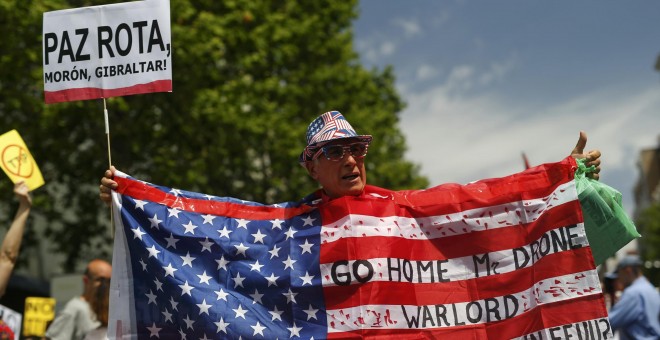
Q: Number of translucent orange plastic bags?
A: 0